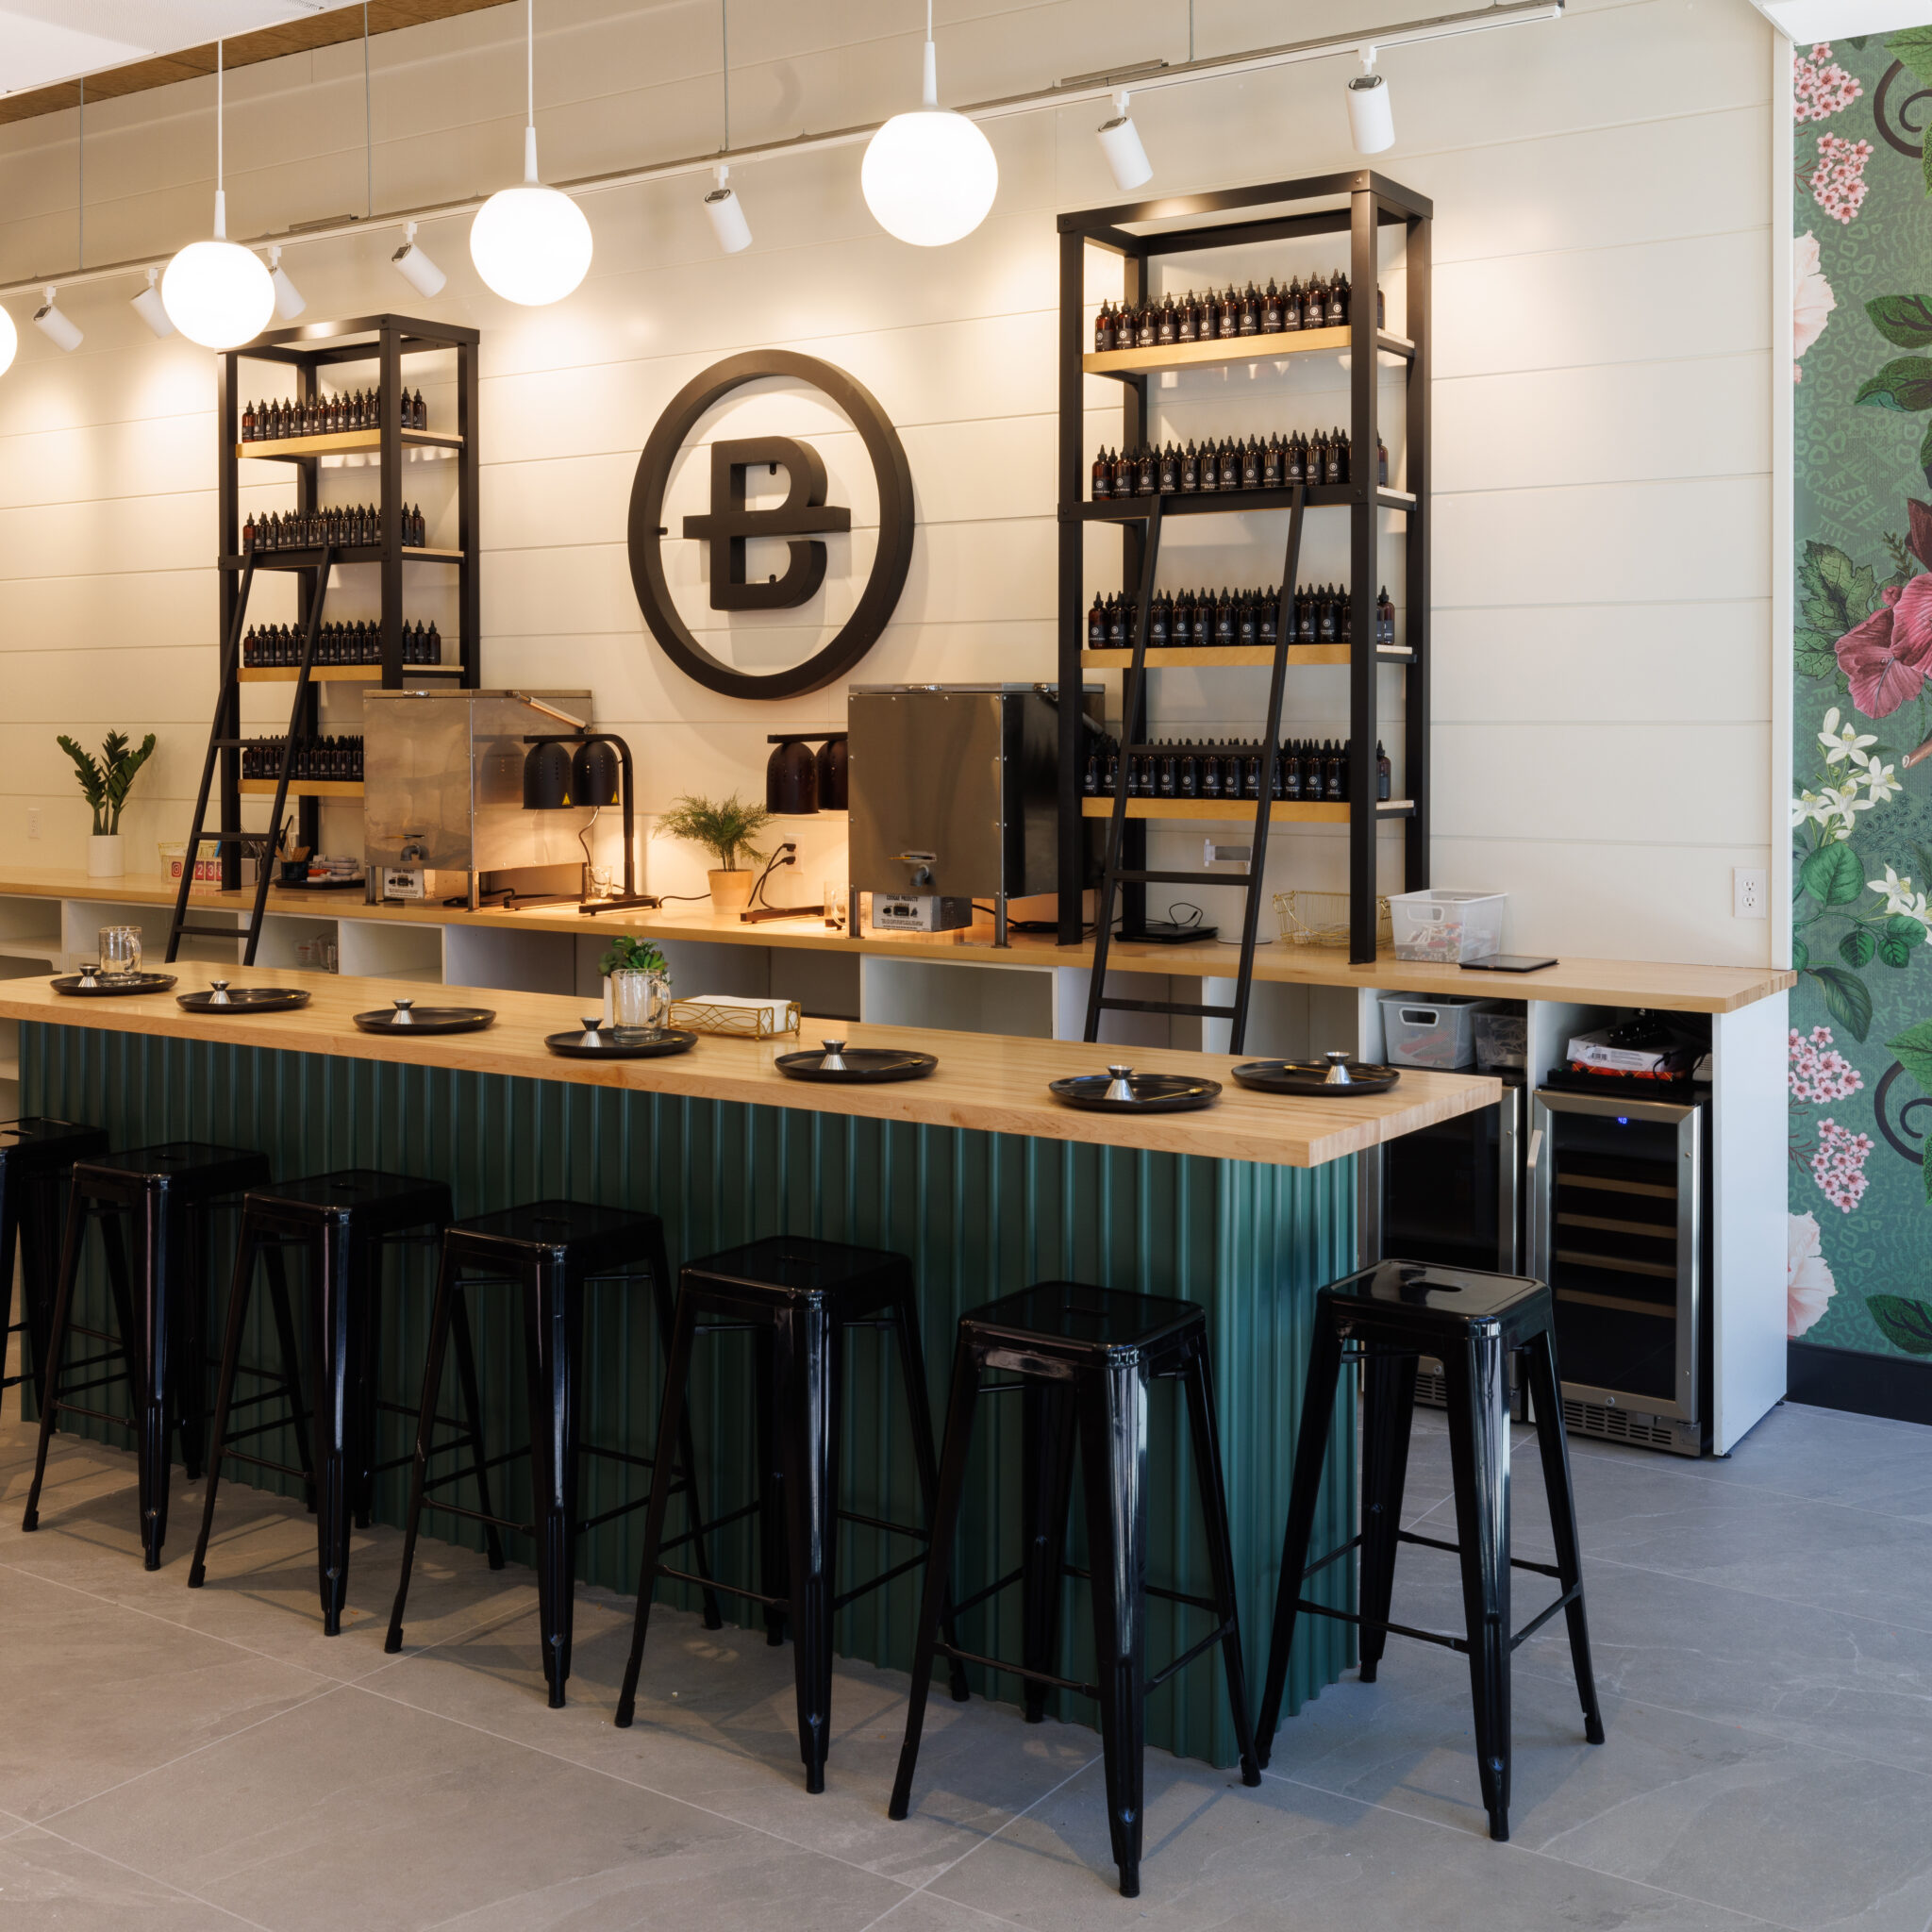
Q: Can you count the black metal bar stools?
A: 7